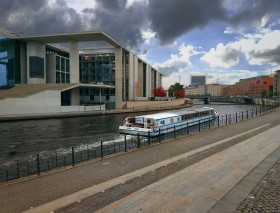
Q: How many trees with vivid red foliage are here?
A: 2